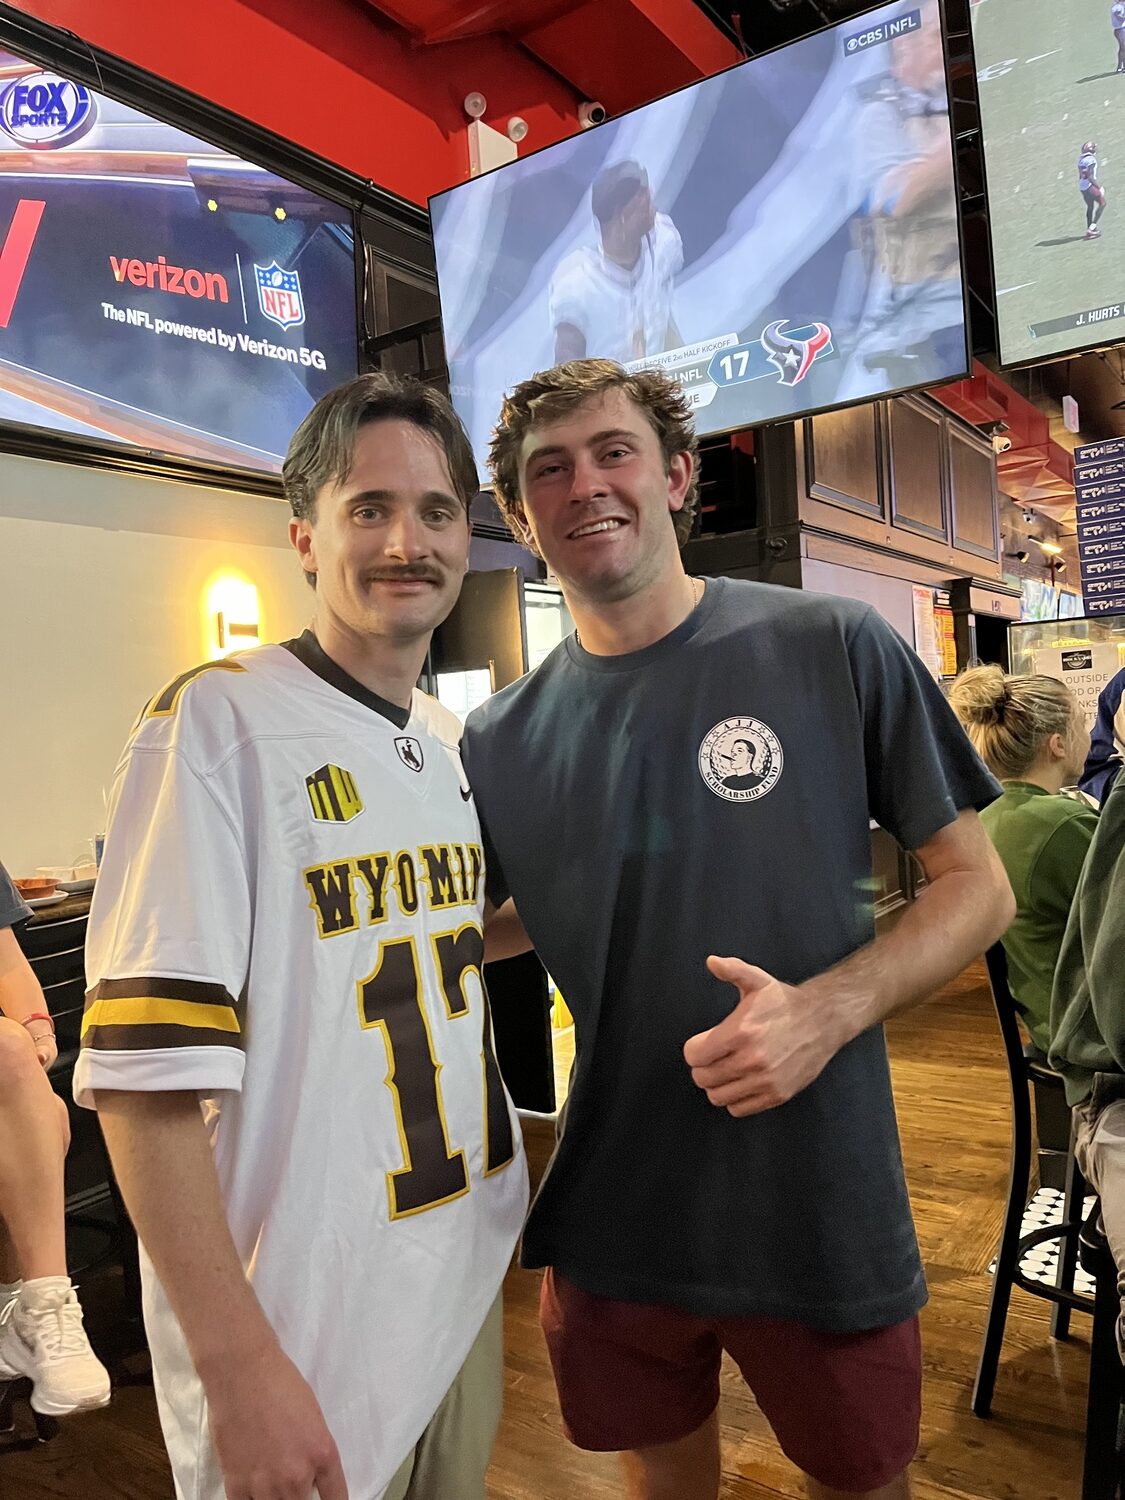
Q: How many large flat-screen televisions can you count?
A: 3